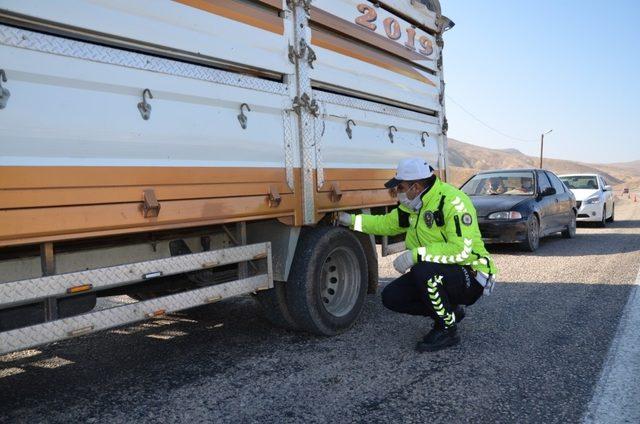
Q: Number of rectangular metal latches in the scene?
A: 3